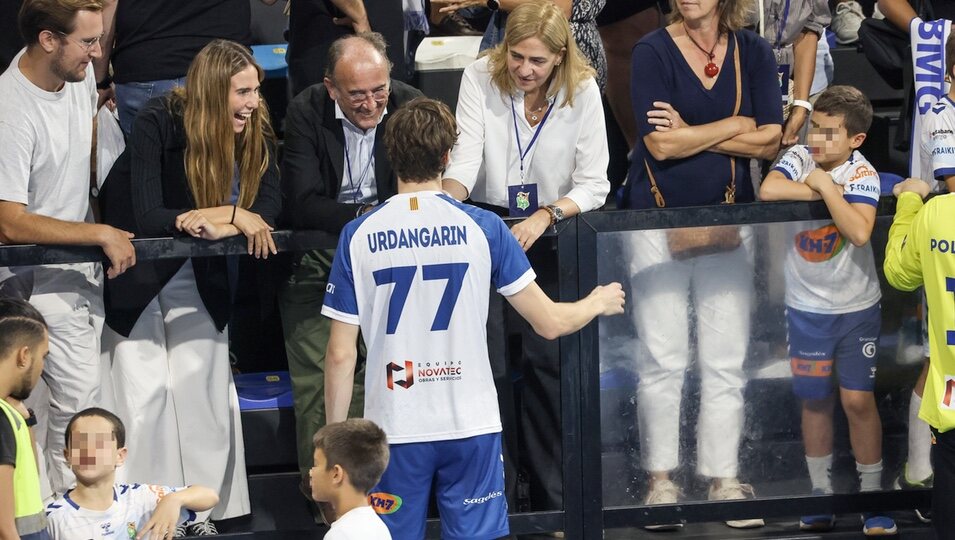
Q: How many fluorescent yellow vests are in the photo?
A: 1